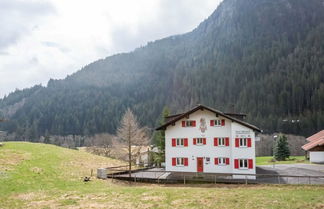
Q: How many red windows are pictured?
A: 9